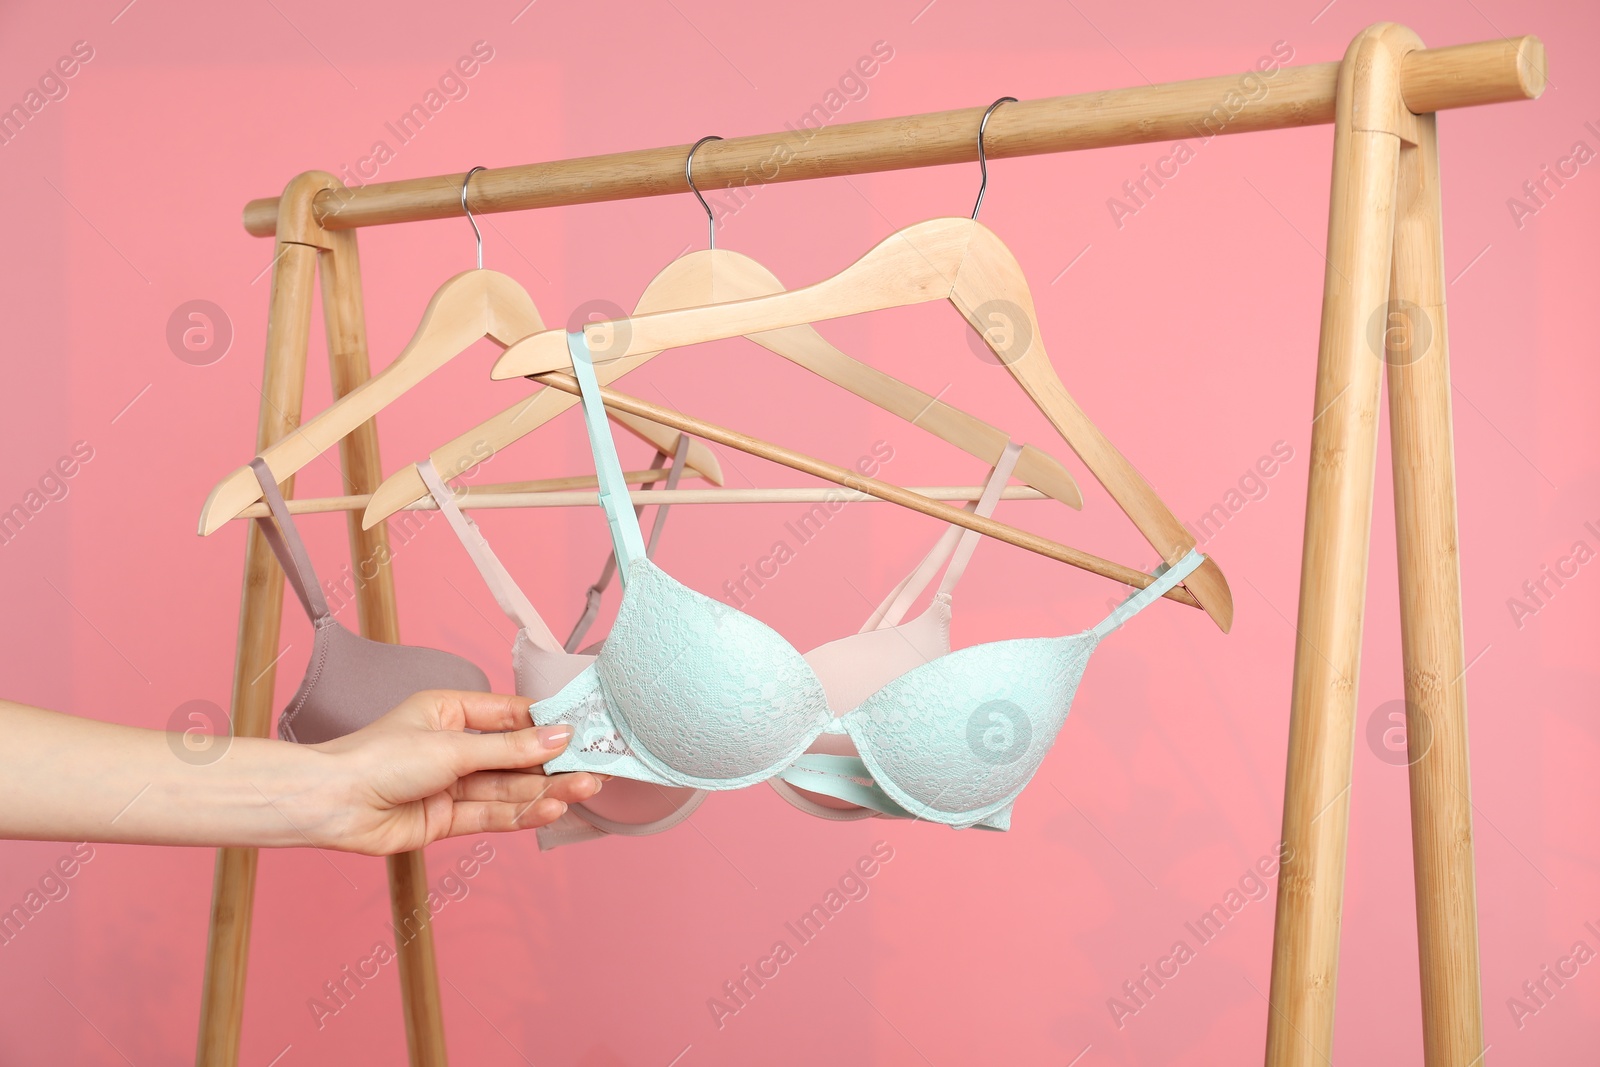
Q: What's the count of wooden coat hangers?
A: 3